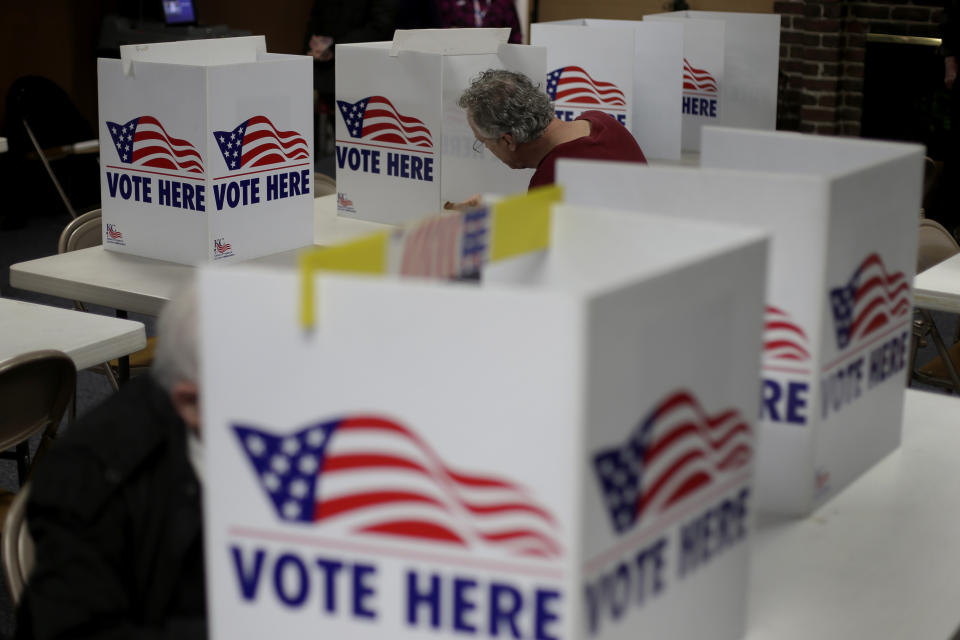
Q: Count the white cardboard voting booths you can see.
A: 6